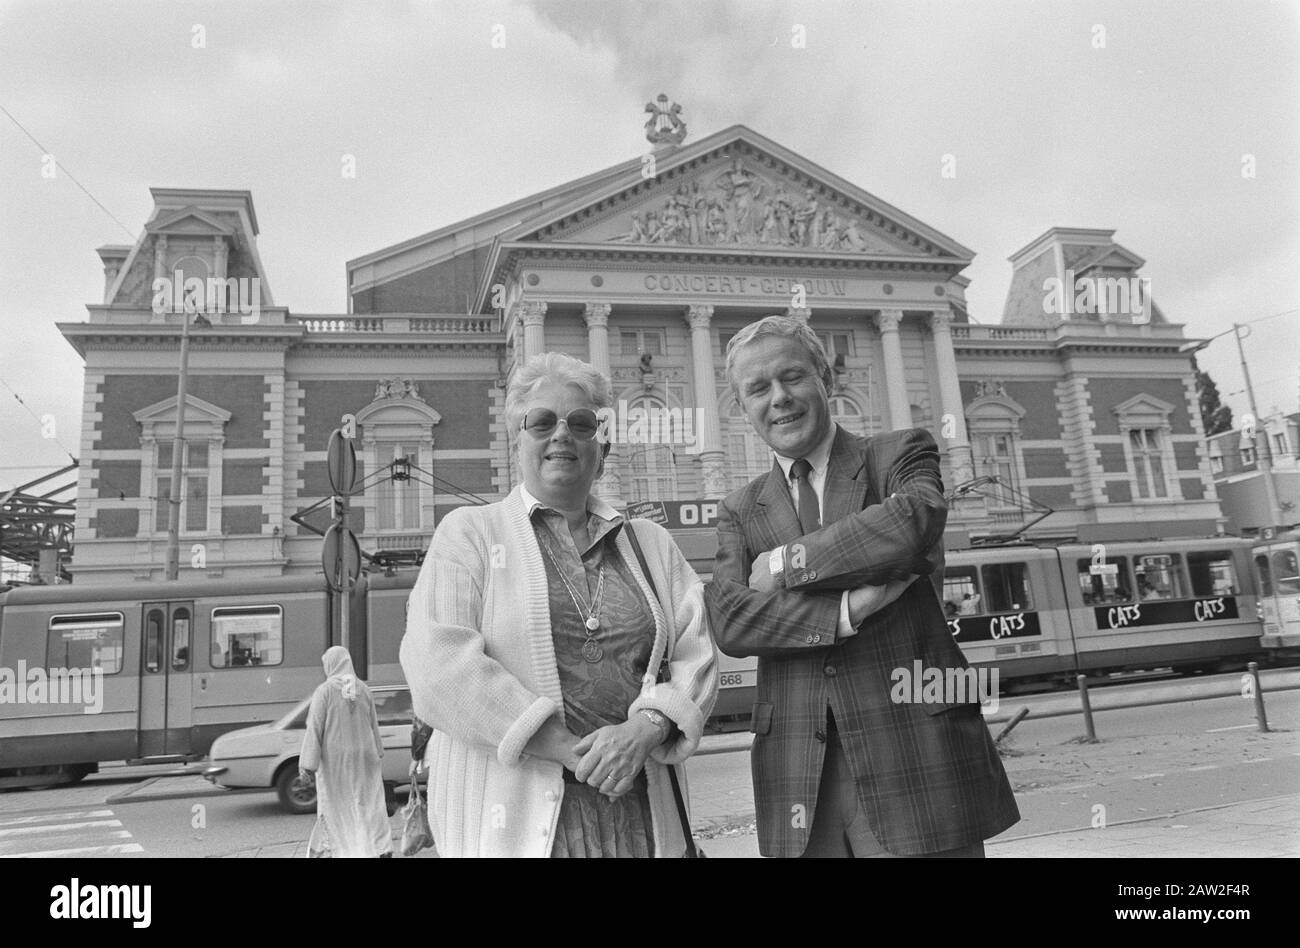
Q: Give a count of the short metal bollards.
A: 3